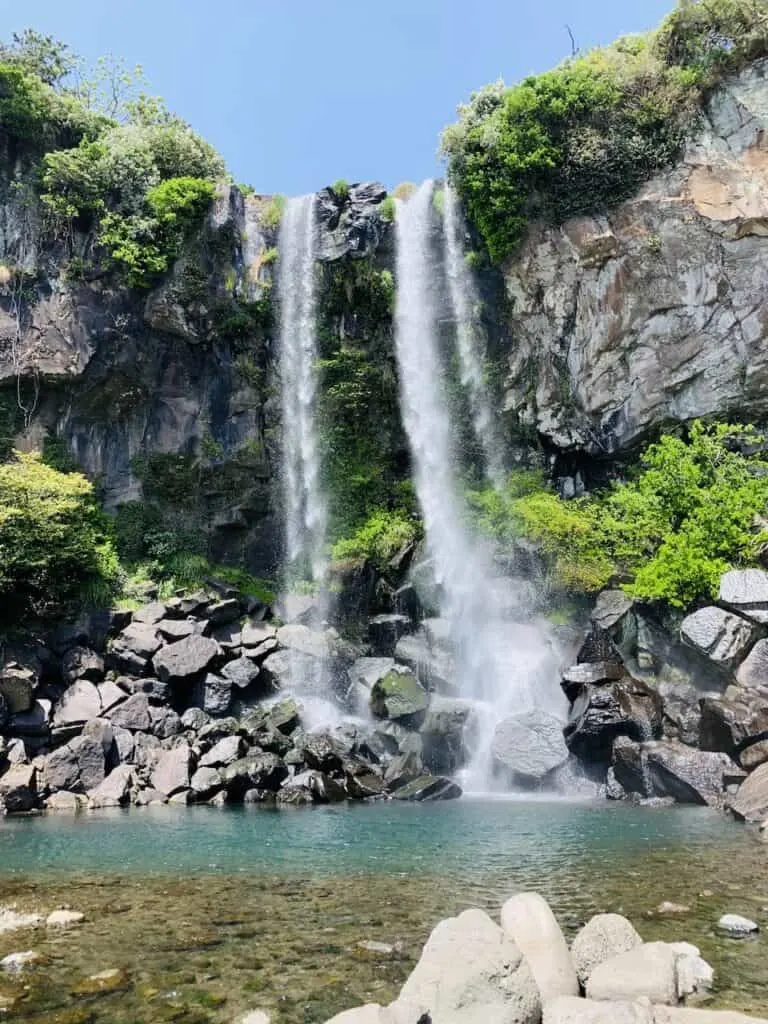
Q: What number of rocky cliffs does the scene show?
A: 2